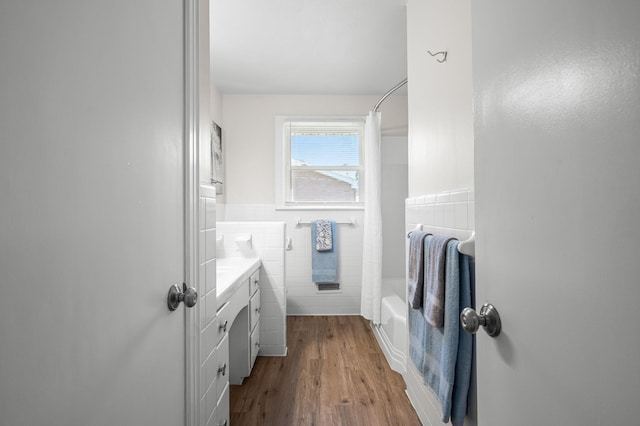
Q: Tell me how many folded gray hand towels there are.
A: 2